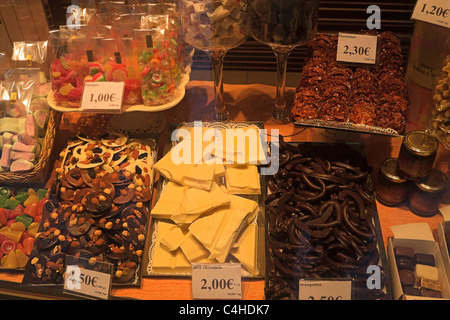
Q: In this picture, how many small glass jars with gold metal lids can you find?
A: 3